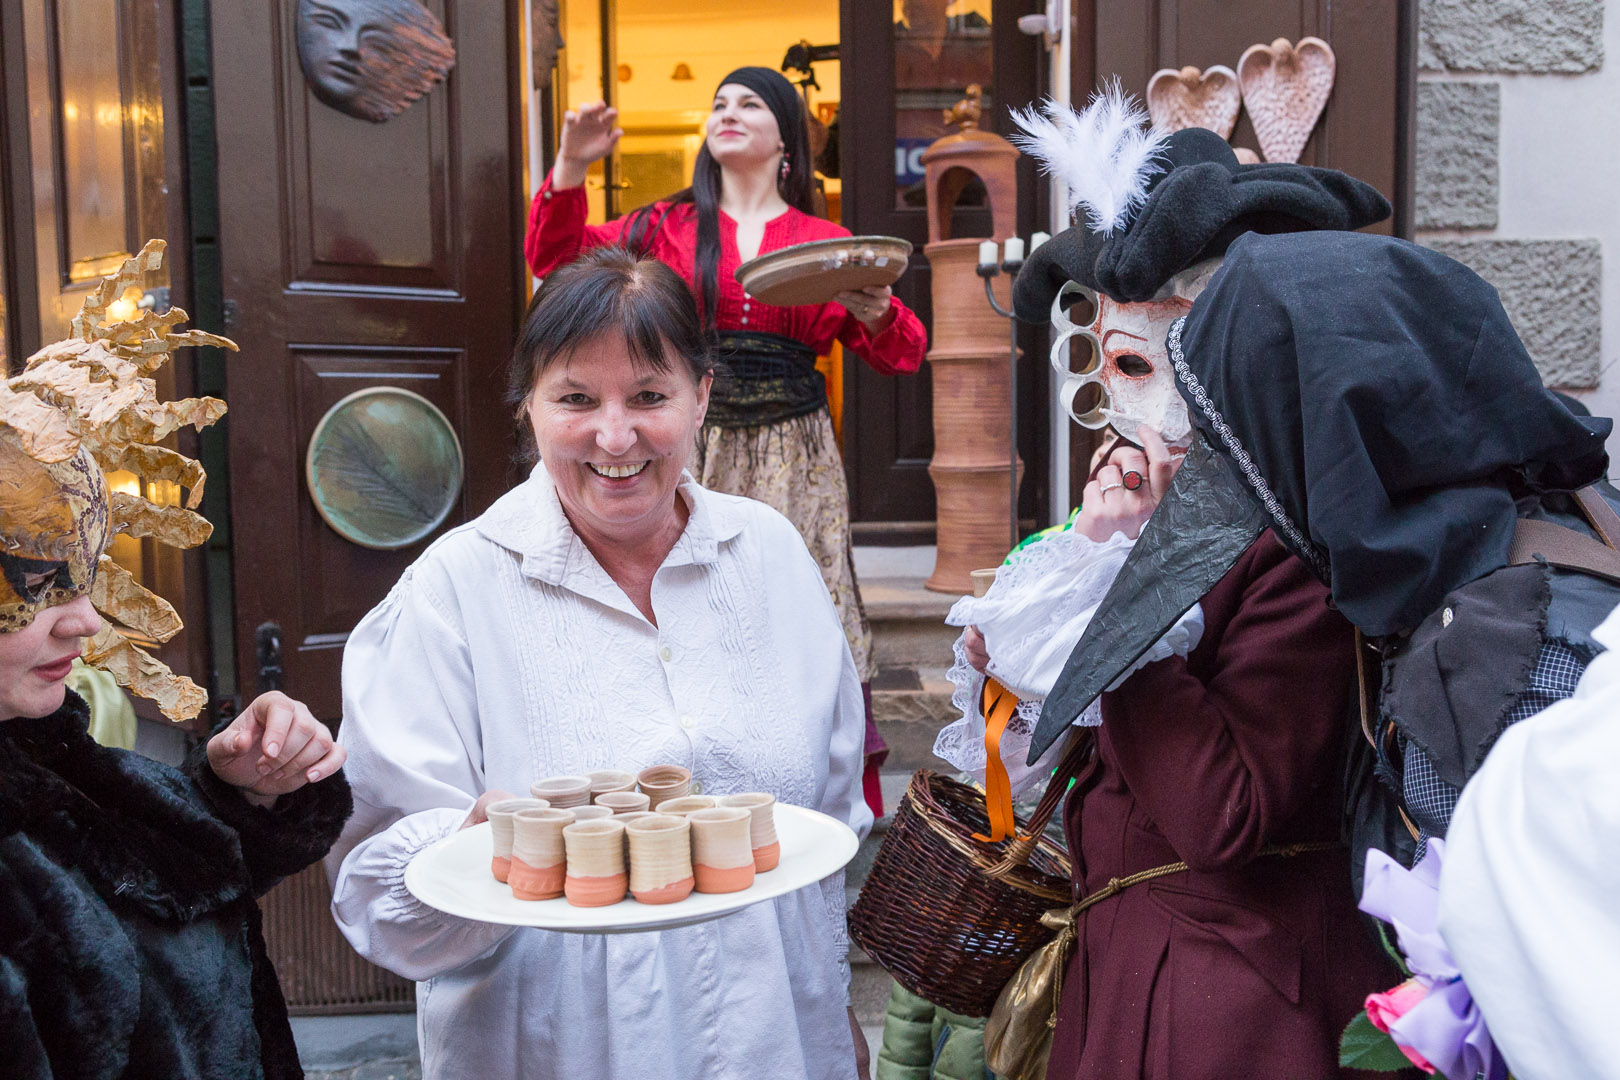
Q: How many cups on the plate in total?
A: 13